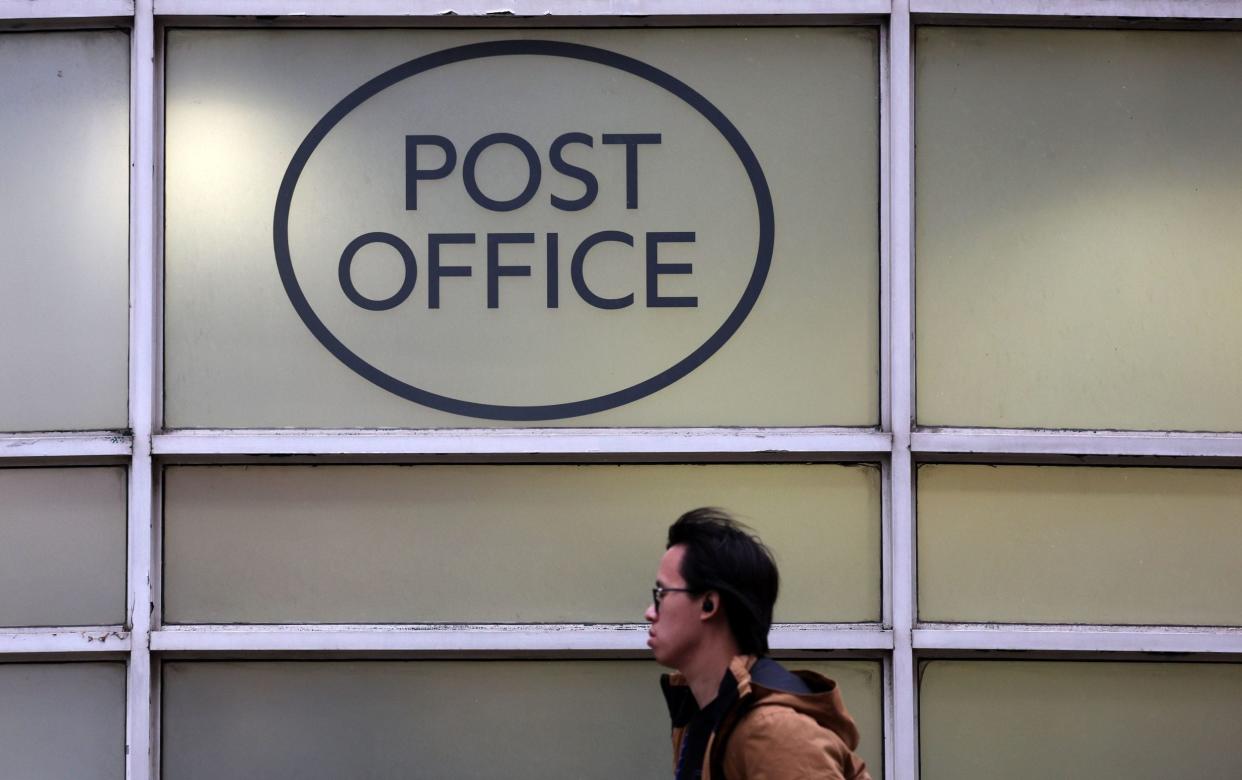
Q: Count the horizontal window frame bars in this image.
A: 3